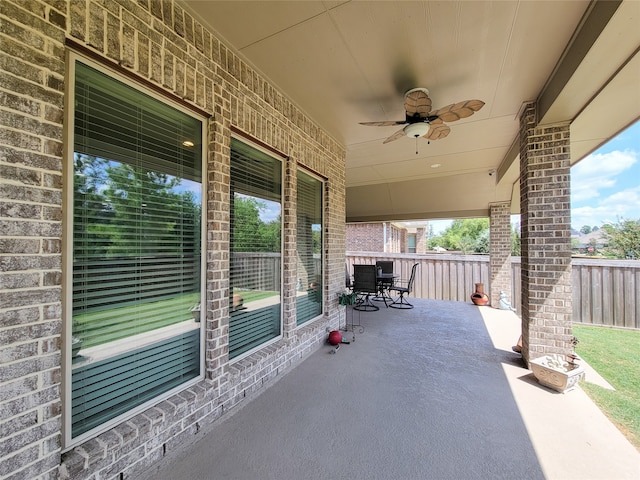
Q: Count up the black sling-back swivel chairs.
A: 4